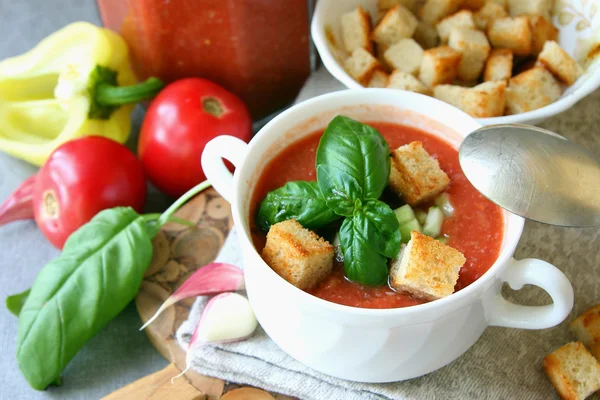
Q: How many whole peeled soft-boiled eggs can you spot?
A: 0